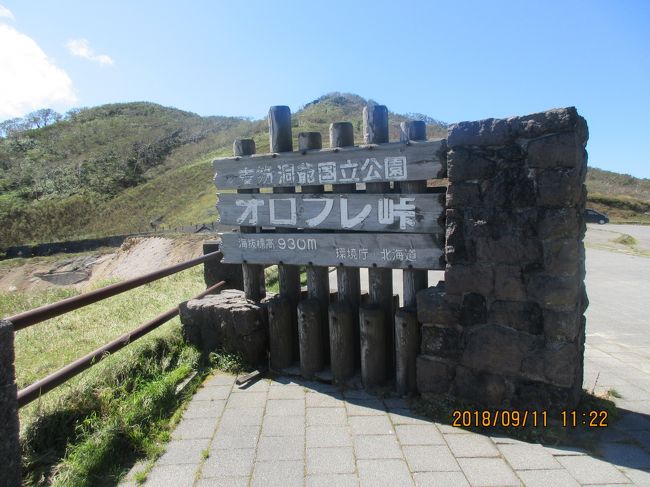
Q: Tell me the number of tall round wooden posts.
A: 6